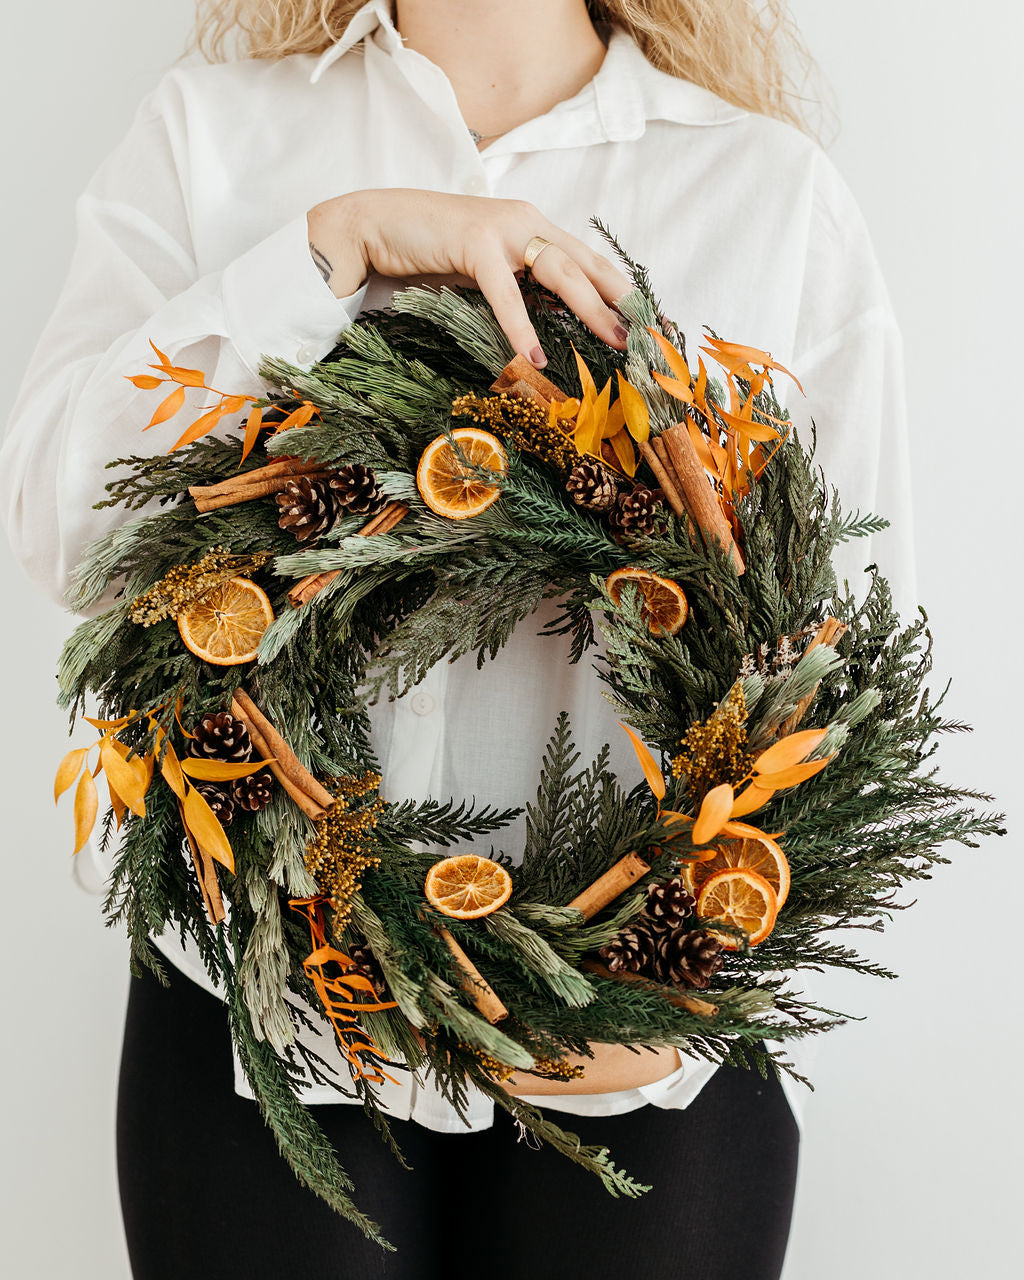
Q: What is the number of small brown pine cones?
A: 11